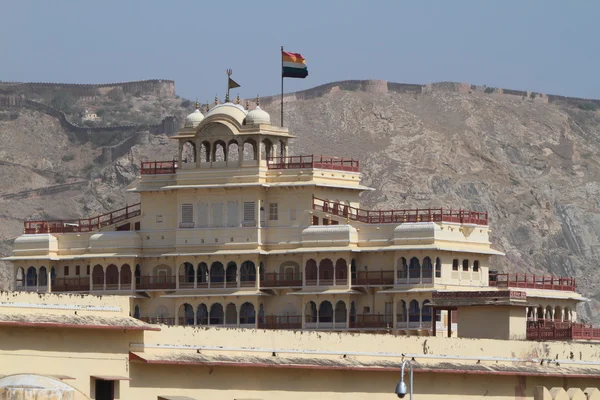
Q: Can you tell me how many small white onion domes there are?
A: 2